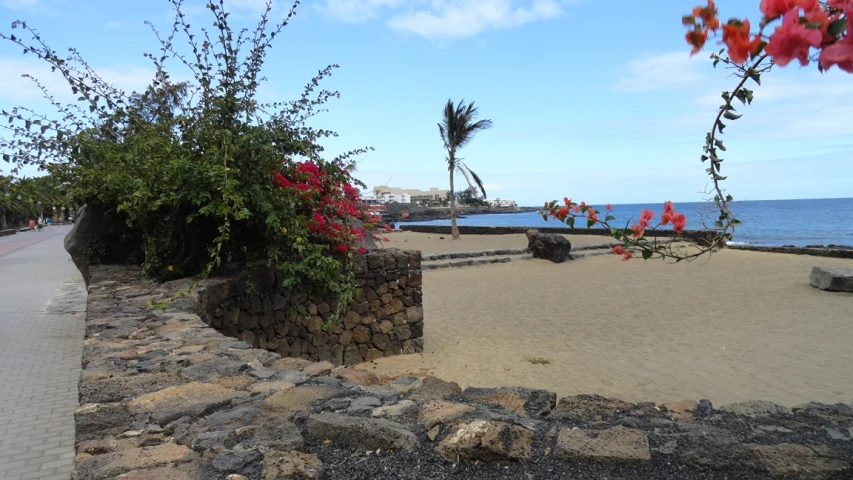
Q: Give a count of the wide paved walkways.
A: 1